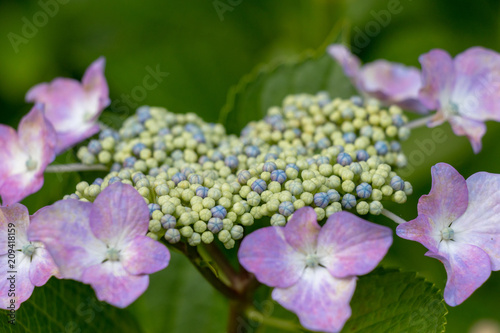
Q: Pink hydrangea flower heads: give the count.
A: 8